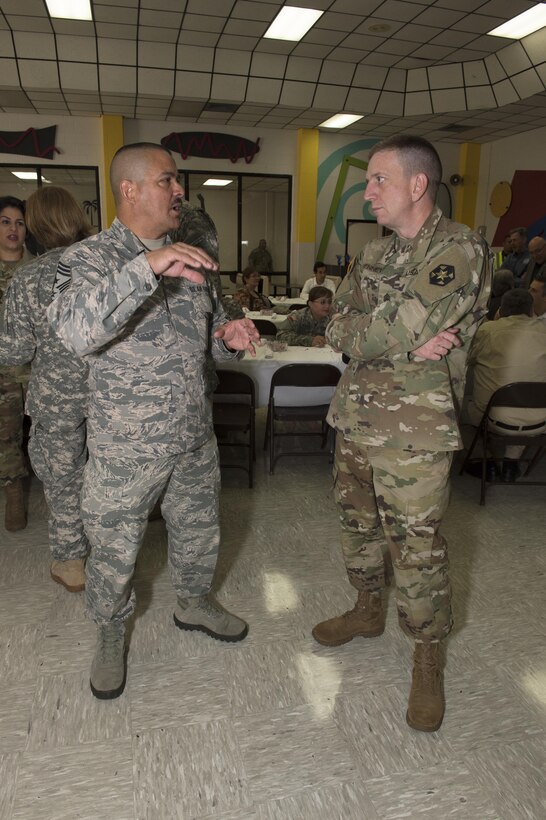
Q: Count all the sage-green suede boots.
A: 2